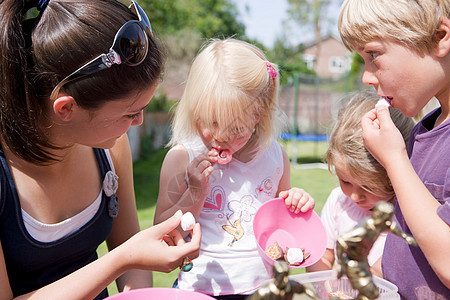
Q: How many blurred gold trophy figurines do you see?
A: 2